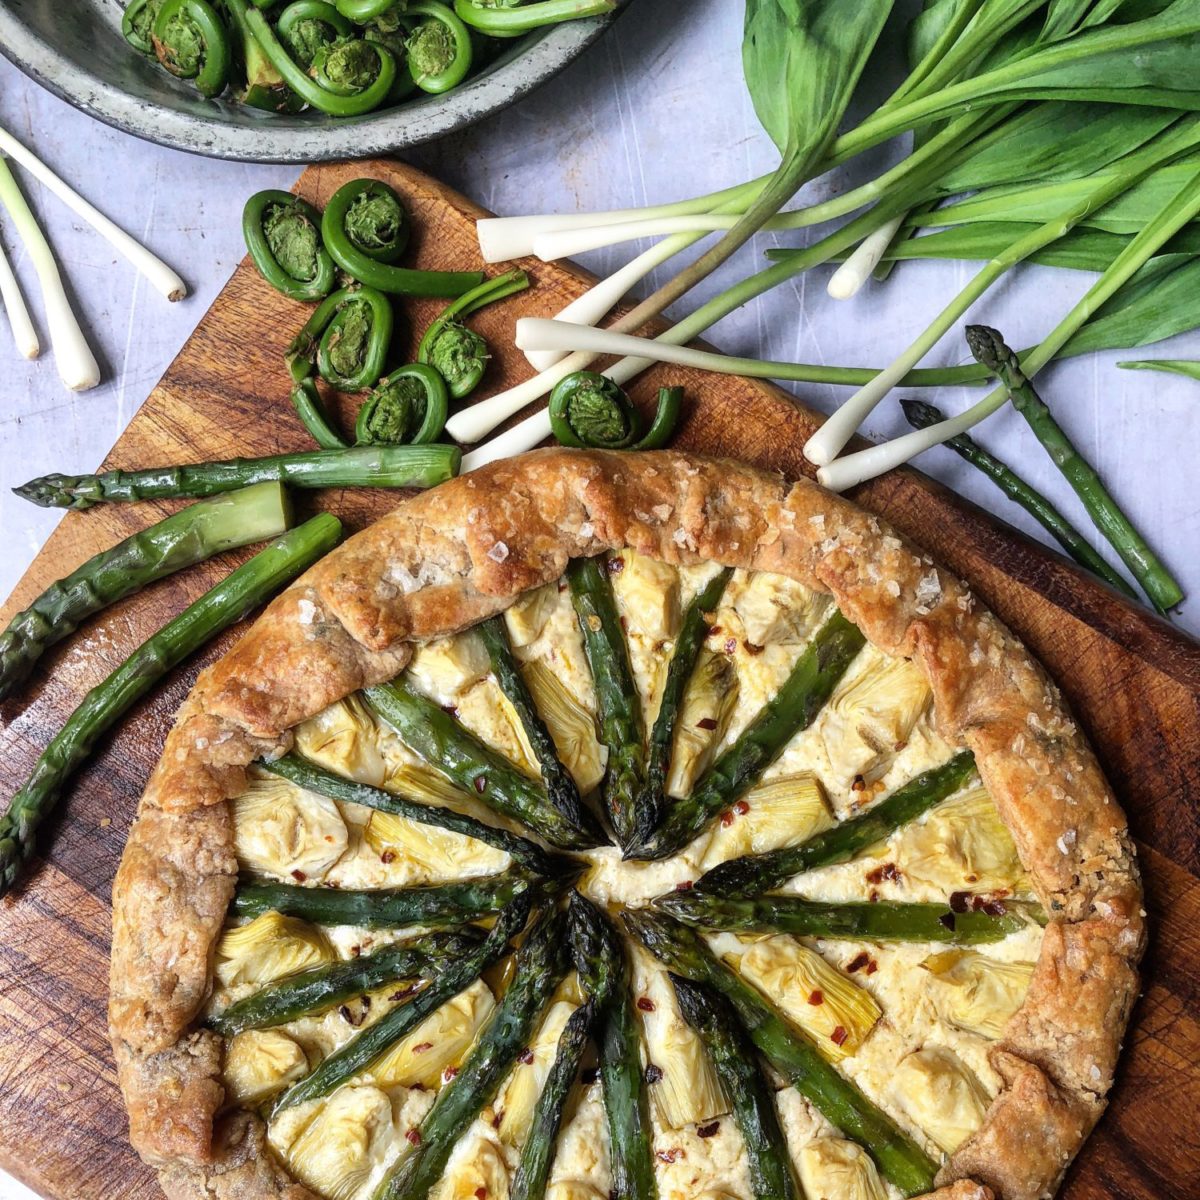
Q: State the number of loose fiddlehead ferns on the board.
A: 6